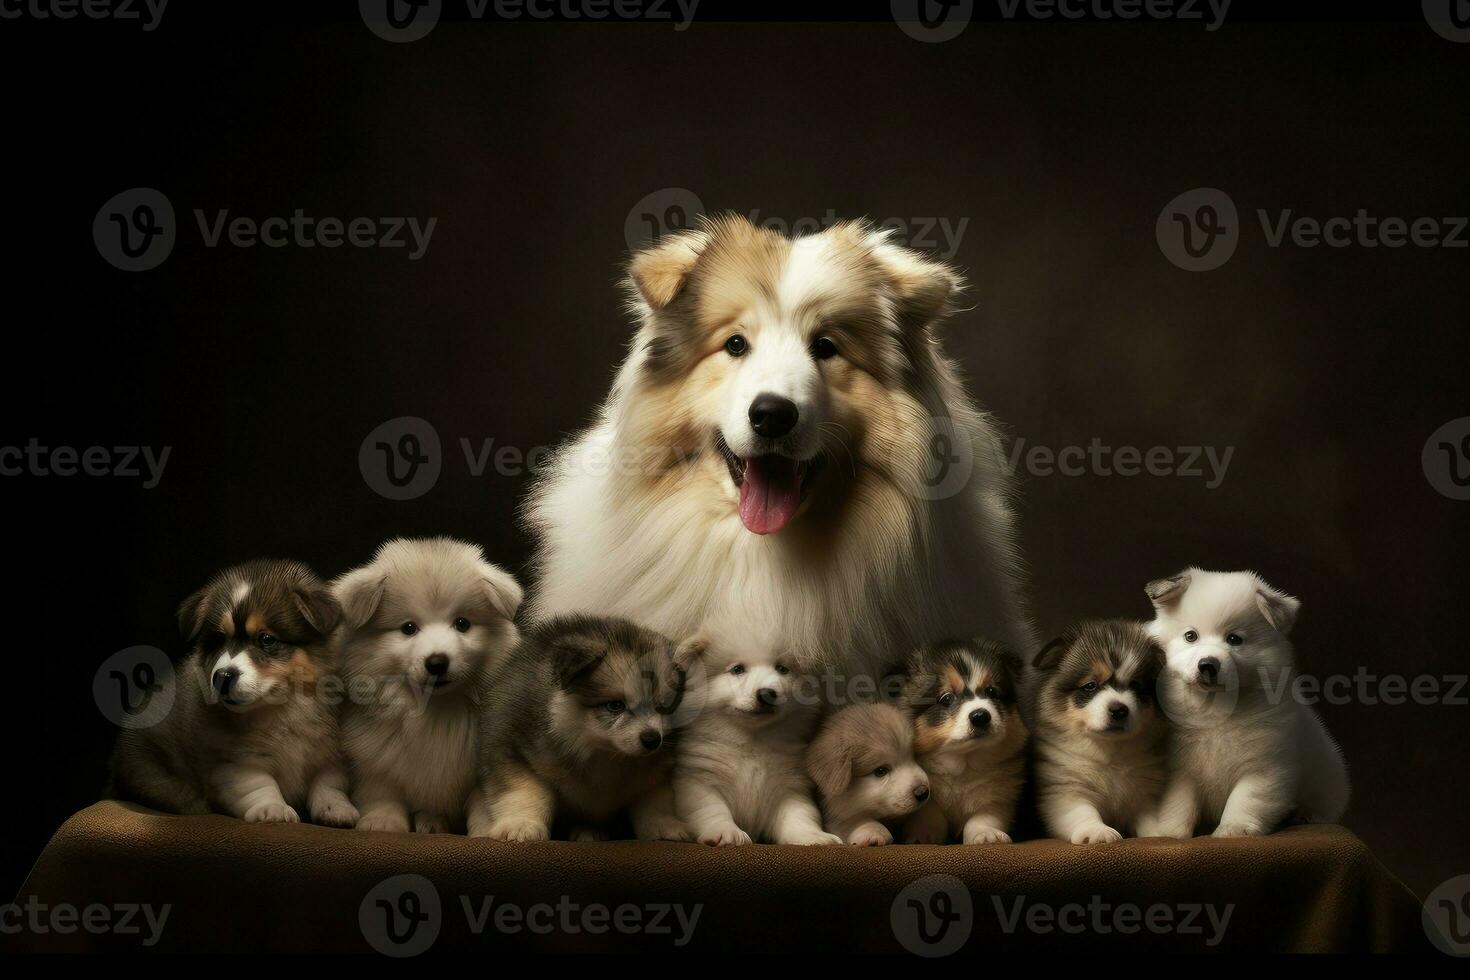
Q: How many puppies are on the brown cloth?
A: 8